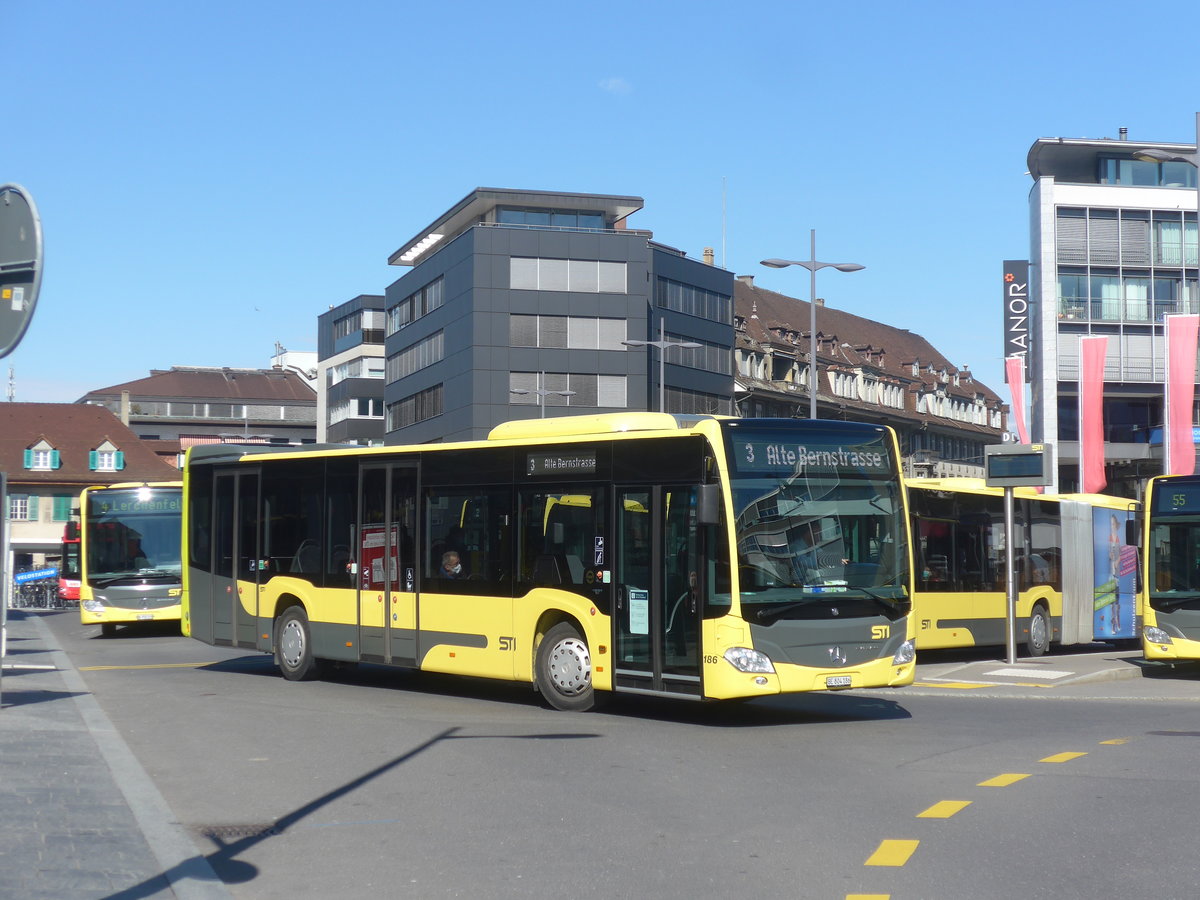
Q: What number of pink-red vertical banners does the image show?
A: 3